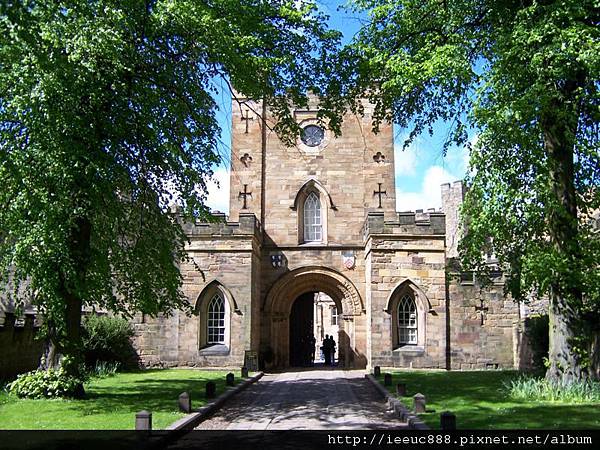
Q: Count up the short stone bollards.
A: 10